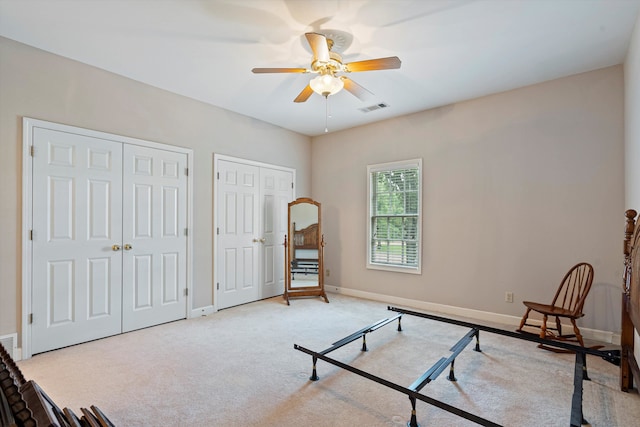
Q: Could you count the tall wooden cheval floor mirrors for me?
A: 1